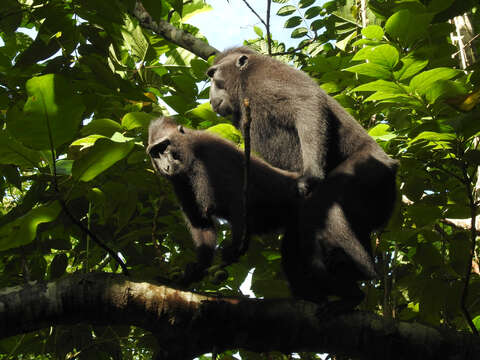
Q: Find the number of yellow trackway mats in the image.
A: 0